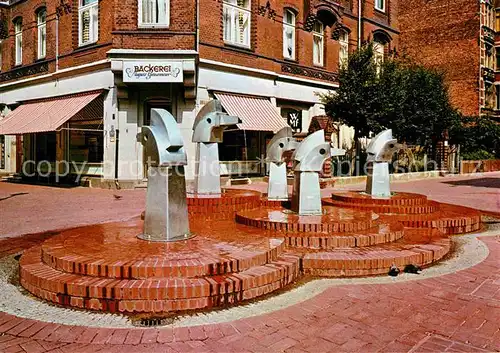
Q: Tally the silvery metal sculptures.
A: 5